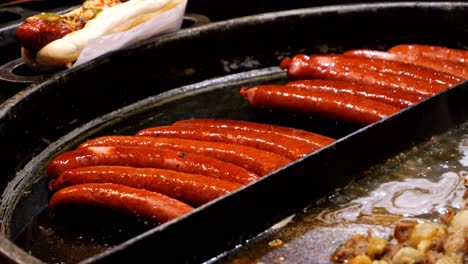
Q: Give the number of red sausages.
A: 12